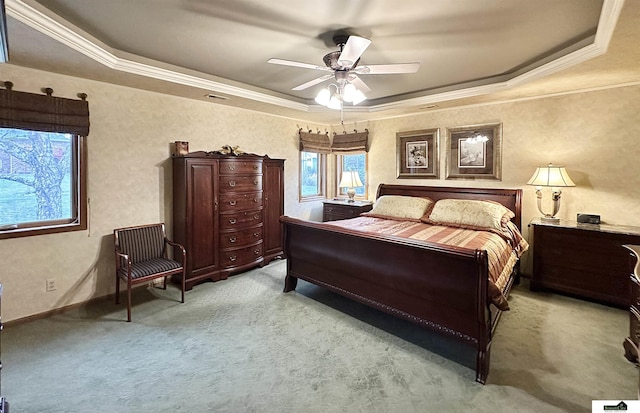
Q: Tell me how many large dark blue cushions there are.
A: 0